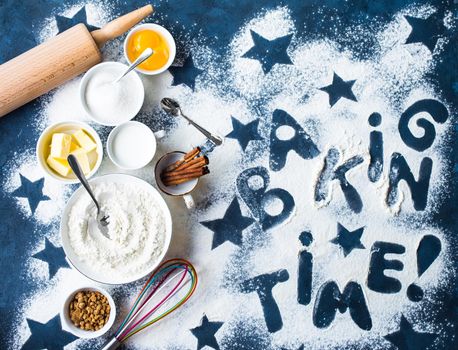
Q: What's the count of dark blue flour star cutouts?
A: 13